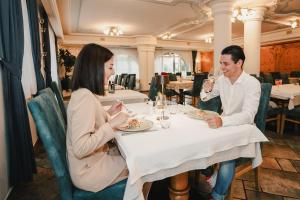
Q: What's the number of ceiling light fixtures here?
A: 5